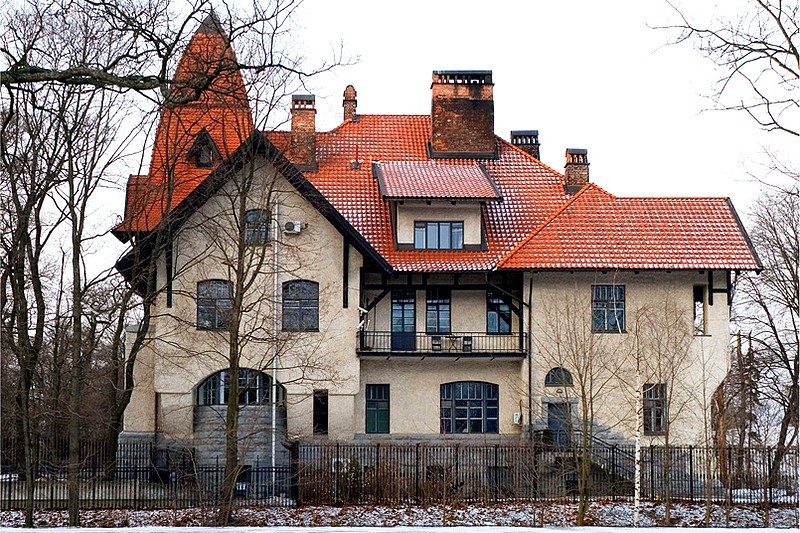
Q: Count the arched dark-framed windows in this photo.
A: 6